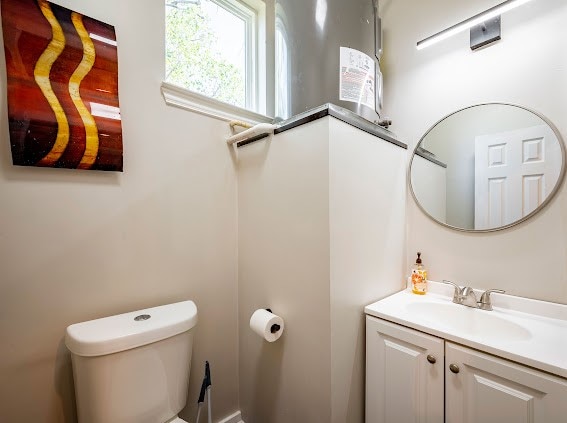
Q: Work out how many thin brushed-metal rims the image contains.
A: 1